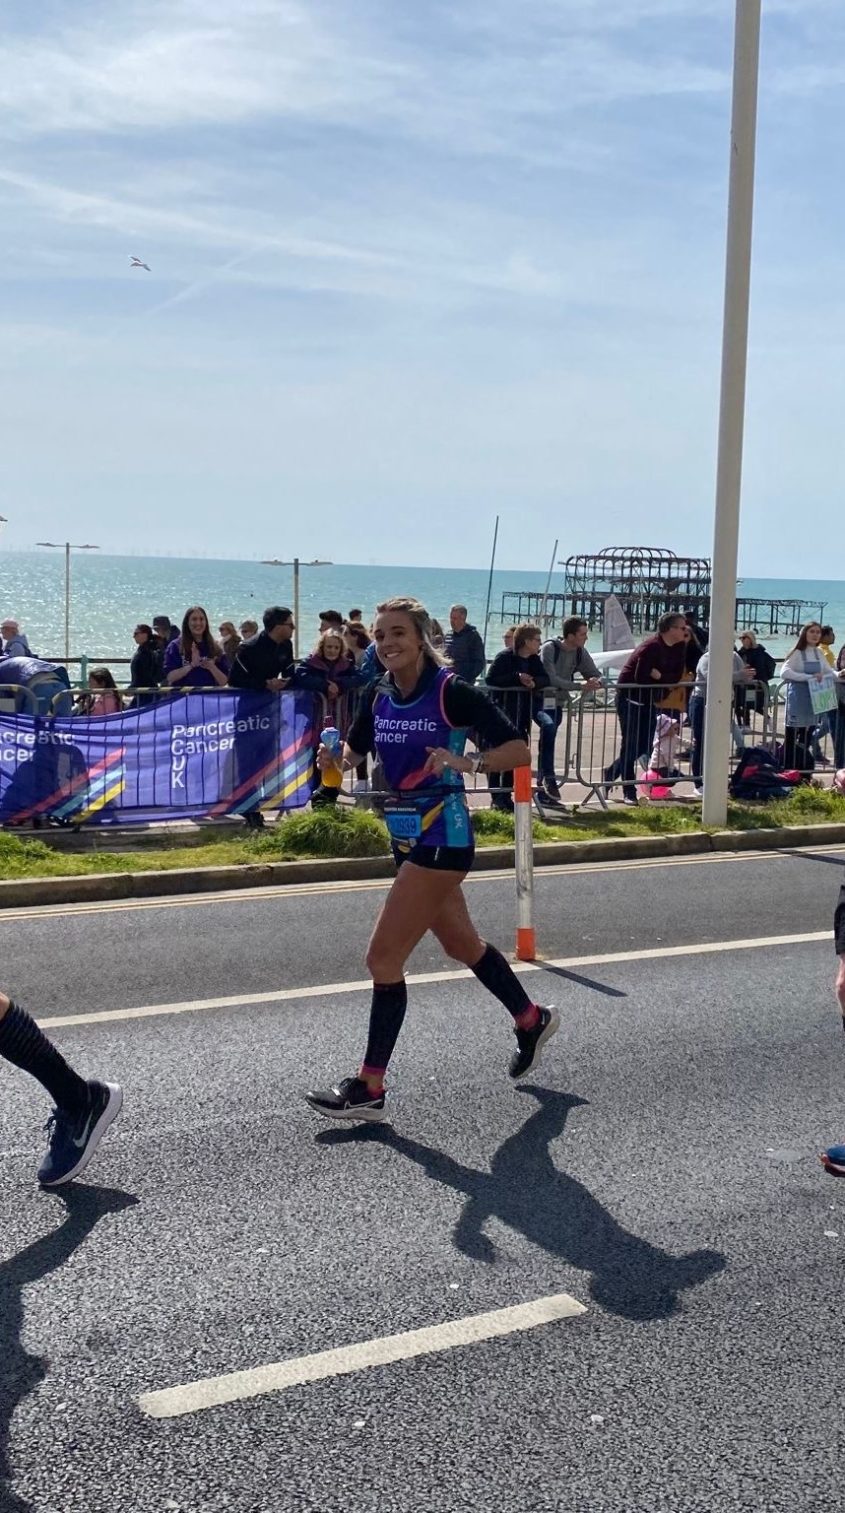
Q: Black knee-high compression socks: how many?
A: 3